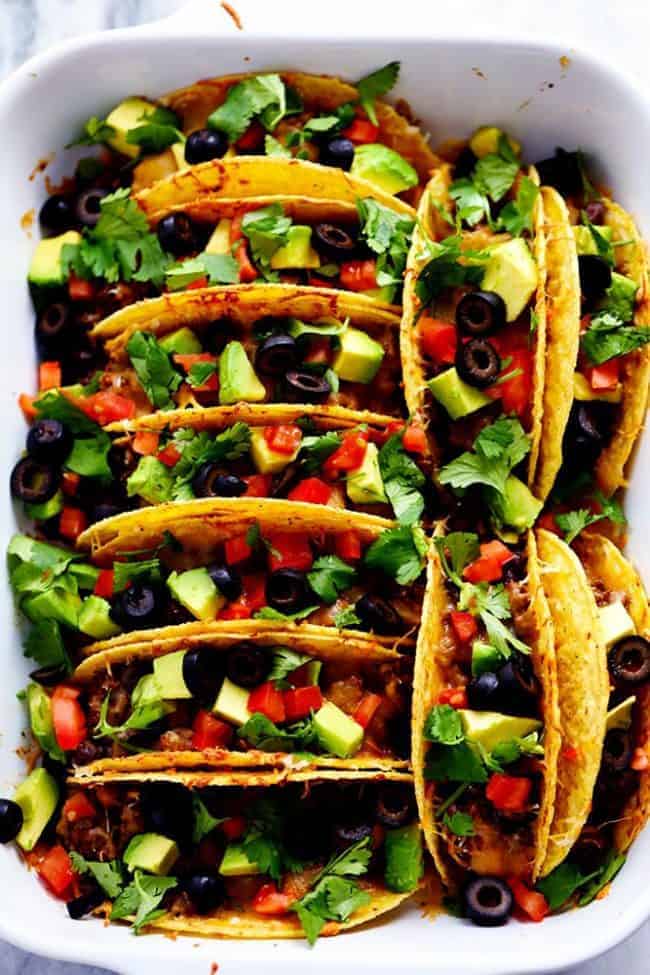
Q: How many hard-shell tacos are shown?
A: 11